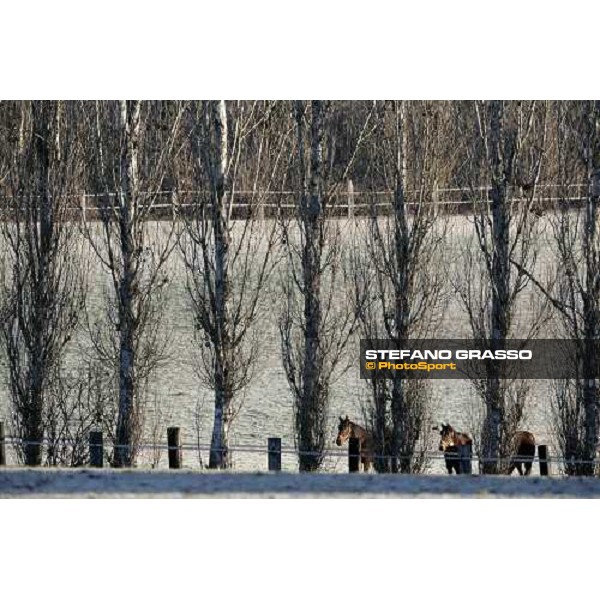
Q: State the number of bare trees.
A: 7